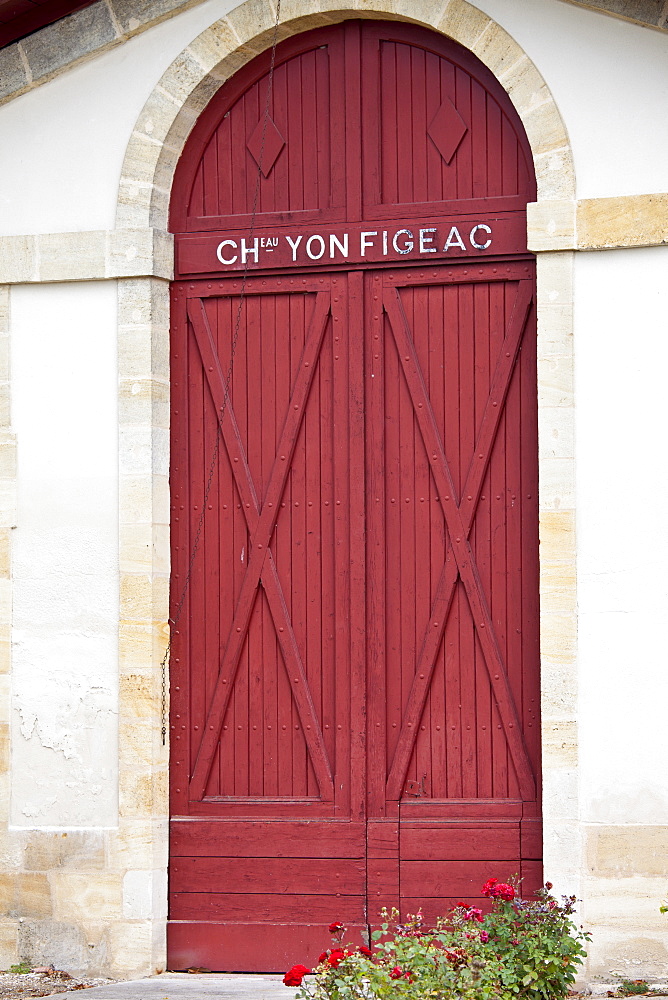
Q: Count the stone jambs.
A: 2